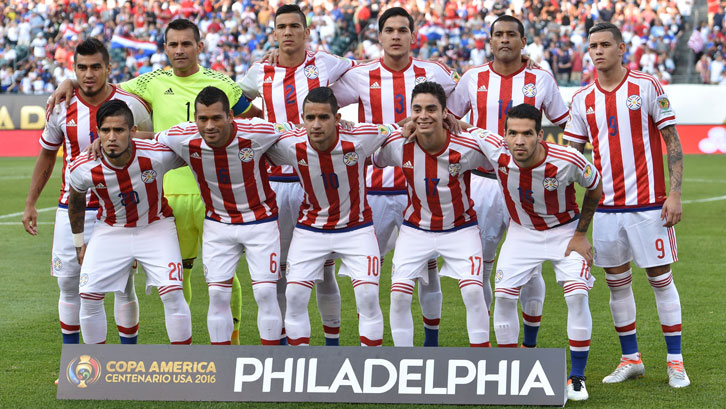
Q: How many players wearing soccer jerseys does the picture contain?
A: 11